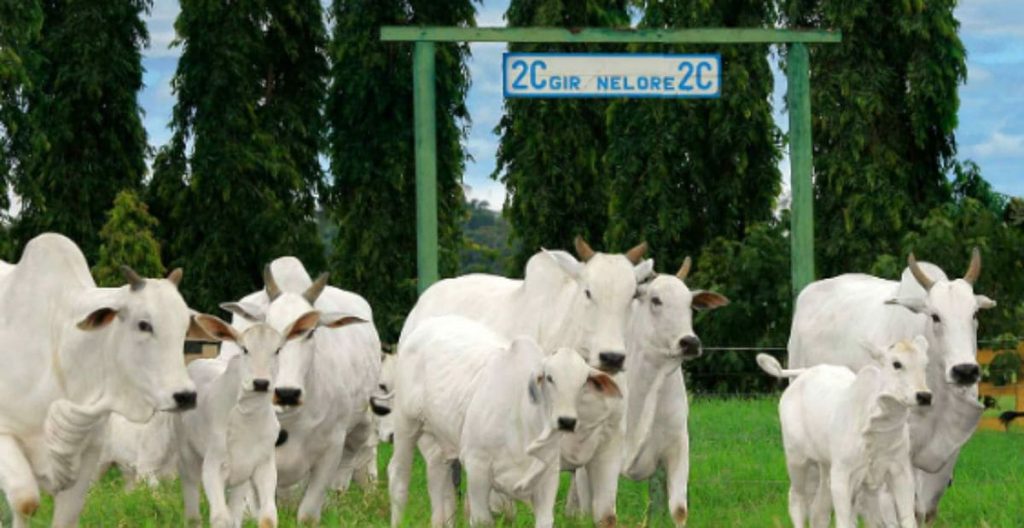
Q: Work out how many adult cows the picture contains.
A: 5